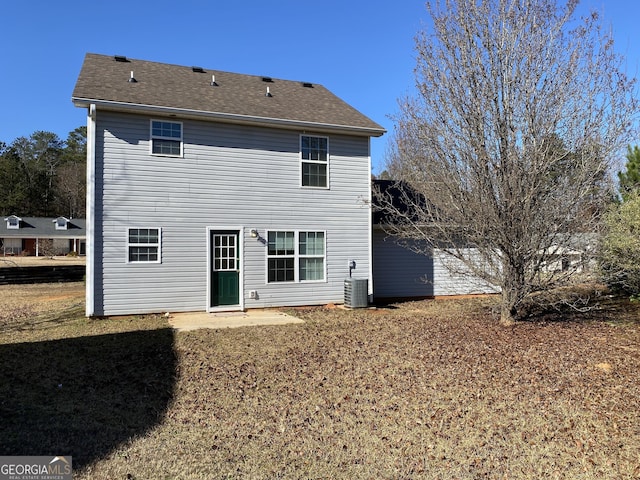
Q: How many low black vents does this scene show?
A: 4